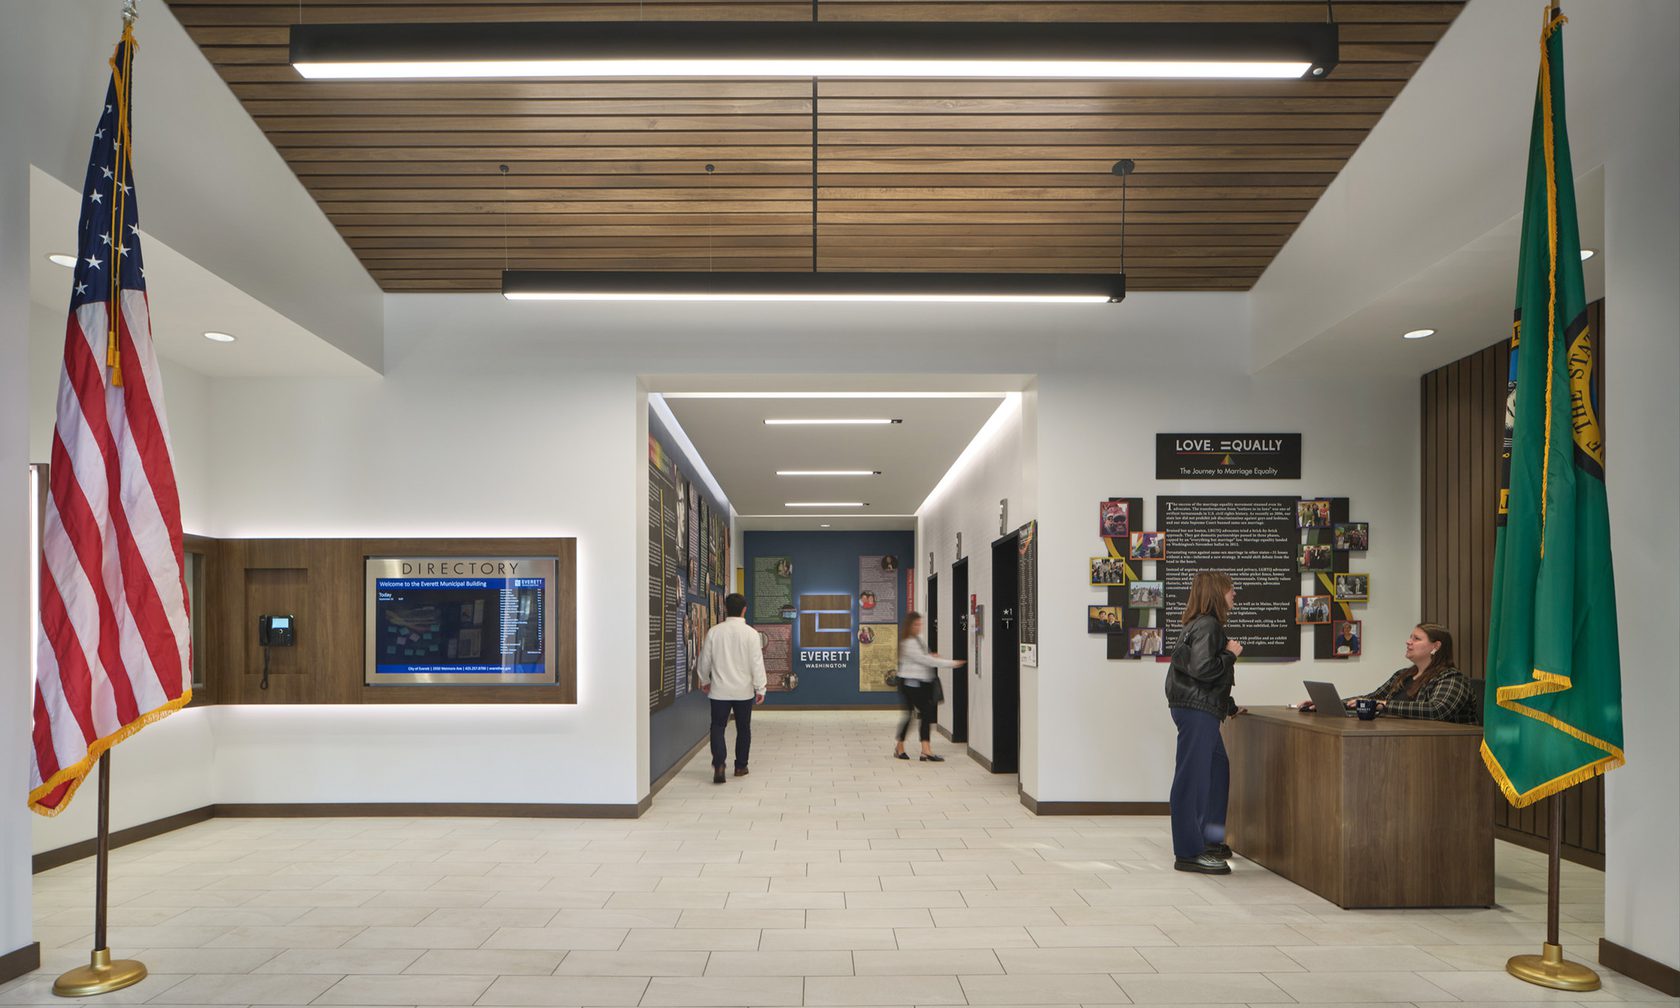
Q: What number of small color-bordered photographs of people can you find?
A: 12